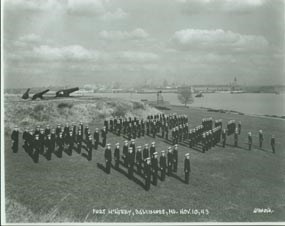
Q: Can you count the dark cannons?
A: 3